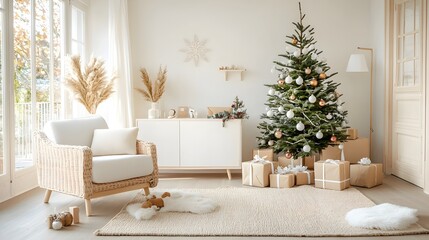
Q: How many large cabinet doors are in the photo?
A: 2